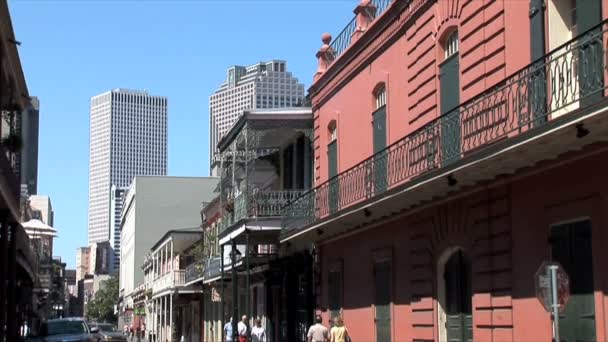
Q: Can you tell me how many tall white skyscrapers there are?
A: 2